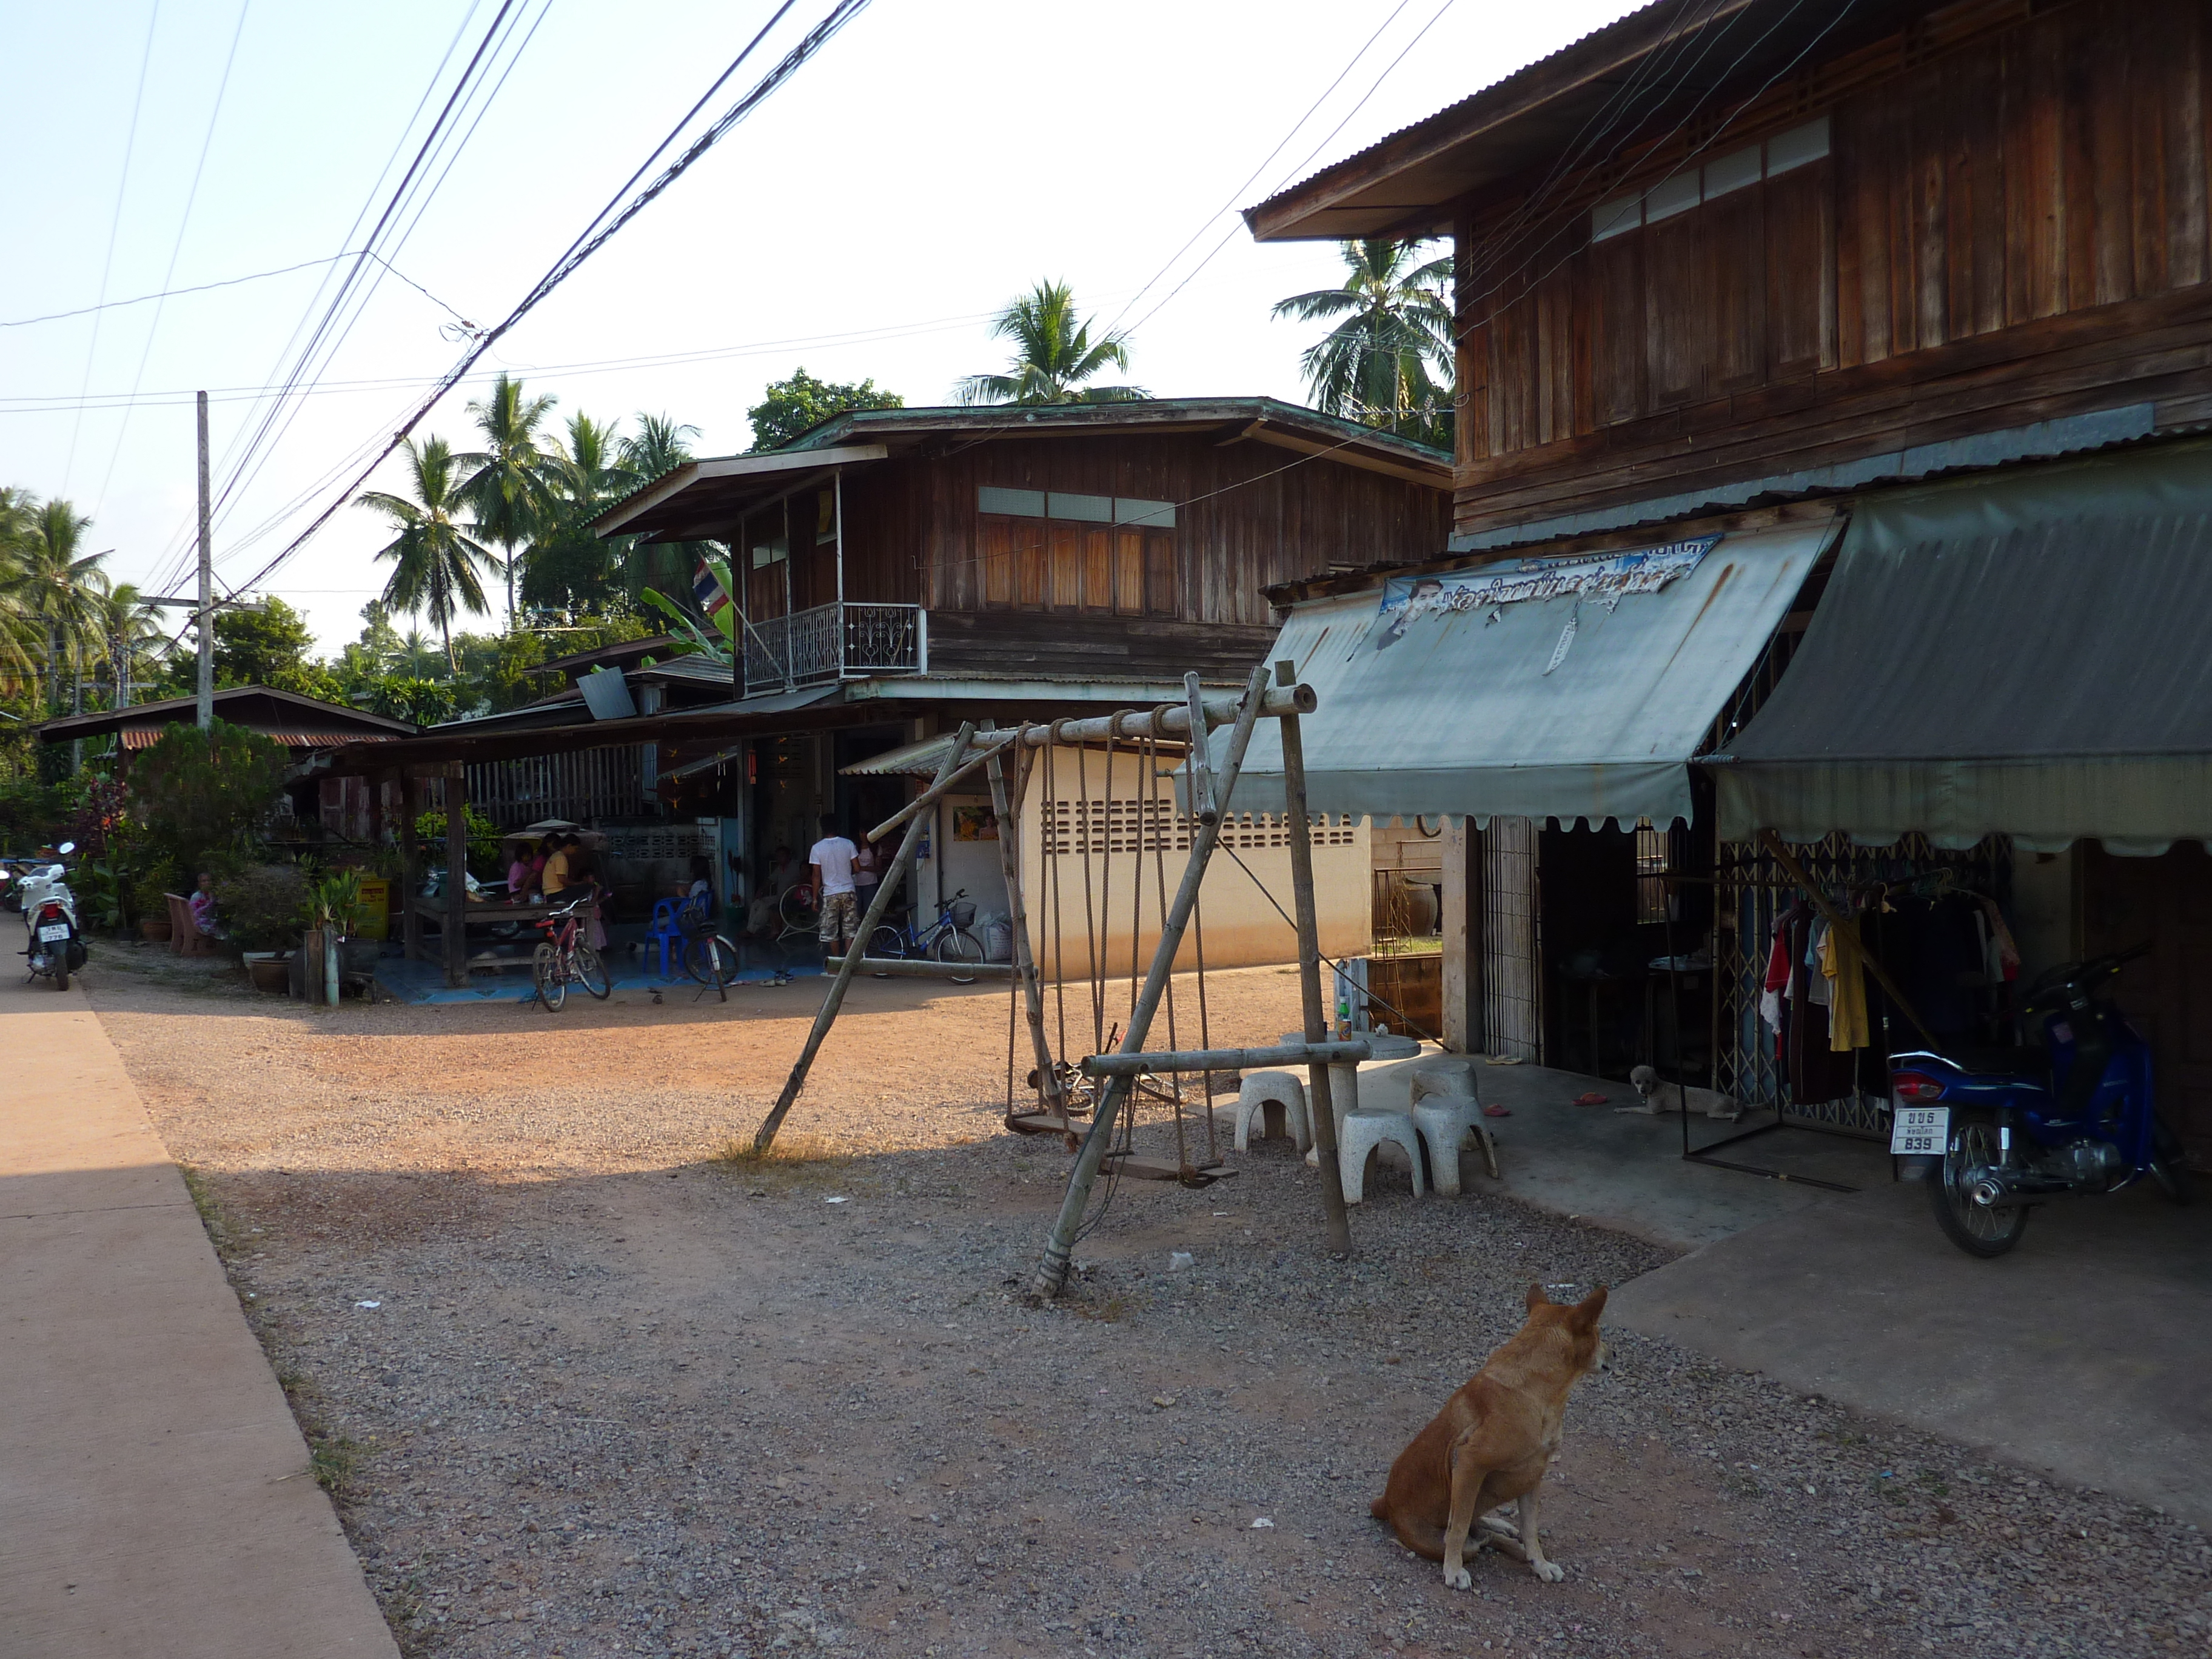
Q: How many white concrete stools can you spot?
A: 4